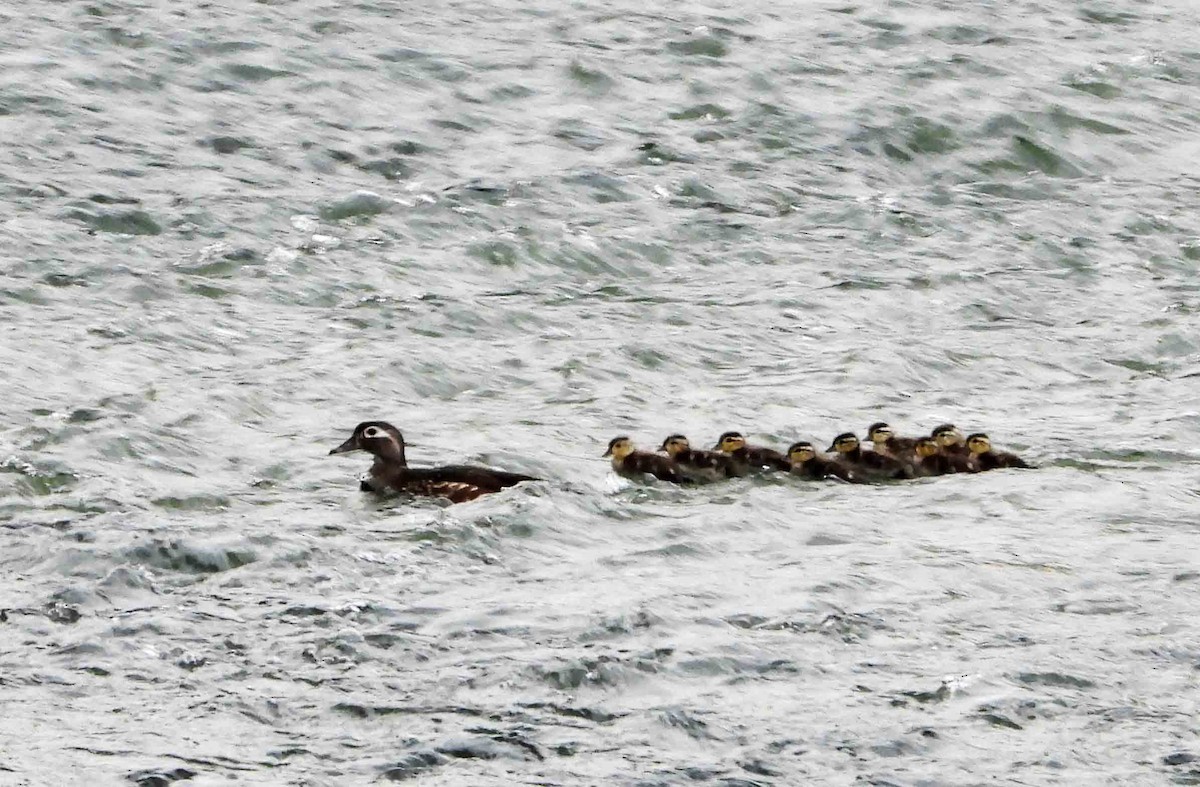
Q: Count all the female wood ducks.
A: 1